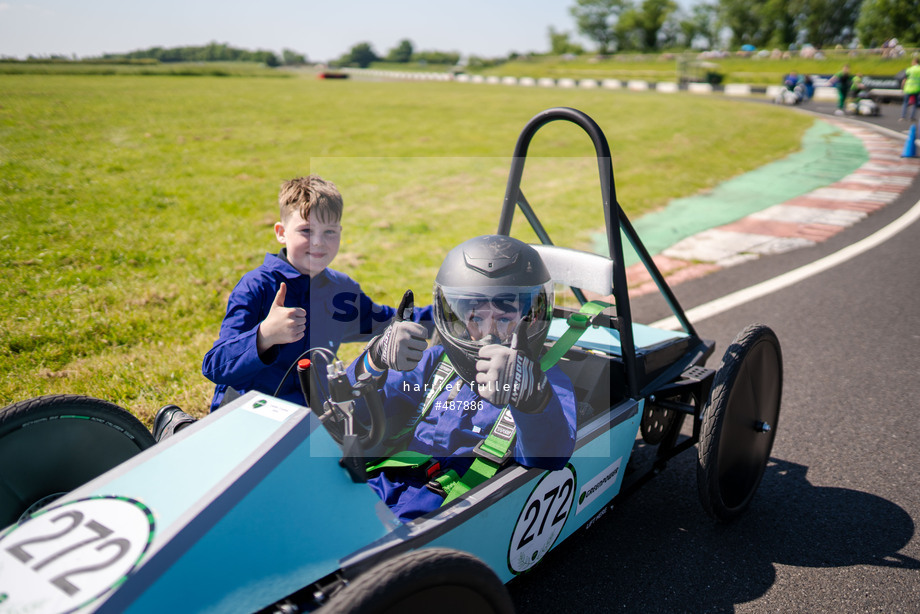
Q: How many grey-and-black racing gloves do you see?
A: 2